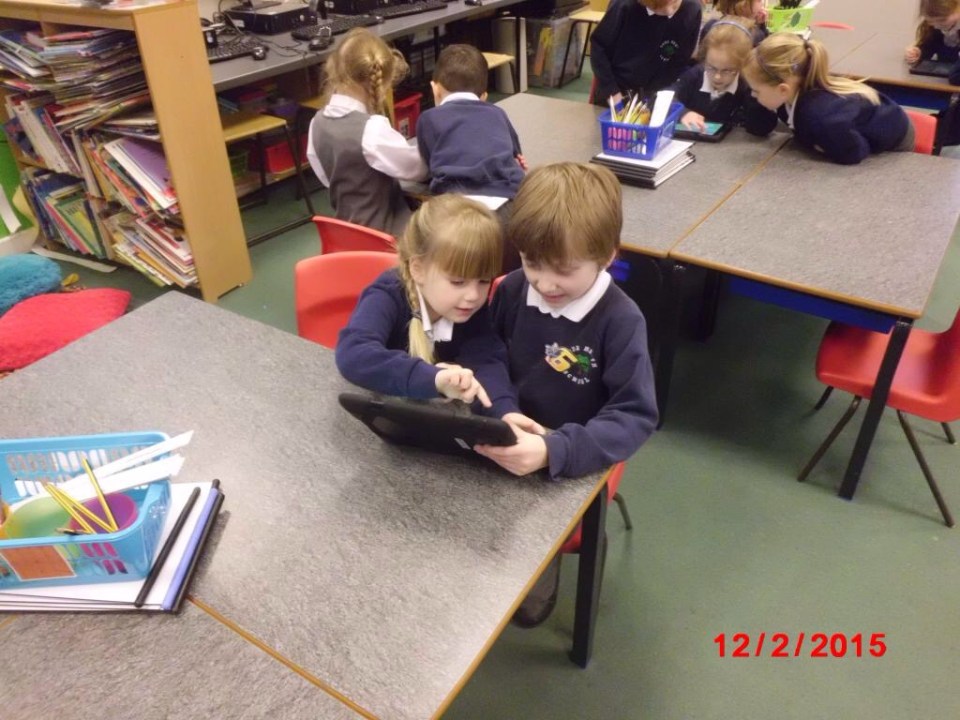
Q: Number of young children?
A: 9